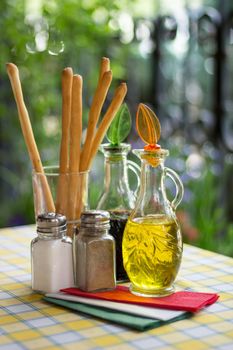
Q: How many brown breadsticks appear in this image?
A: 6